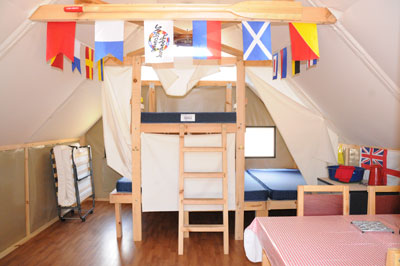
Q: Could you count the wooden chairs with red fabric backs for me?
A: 2